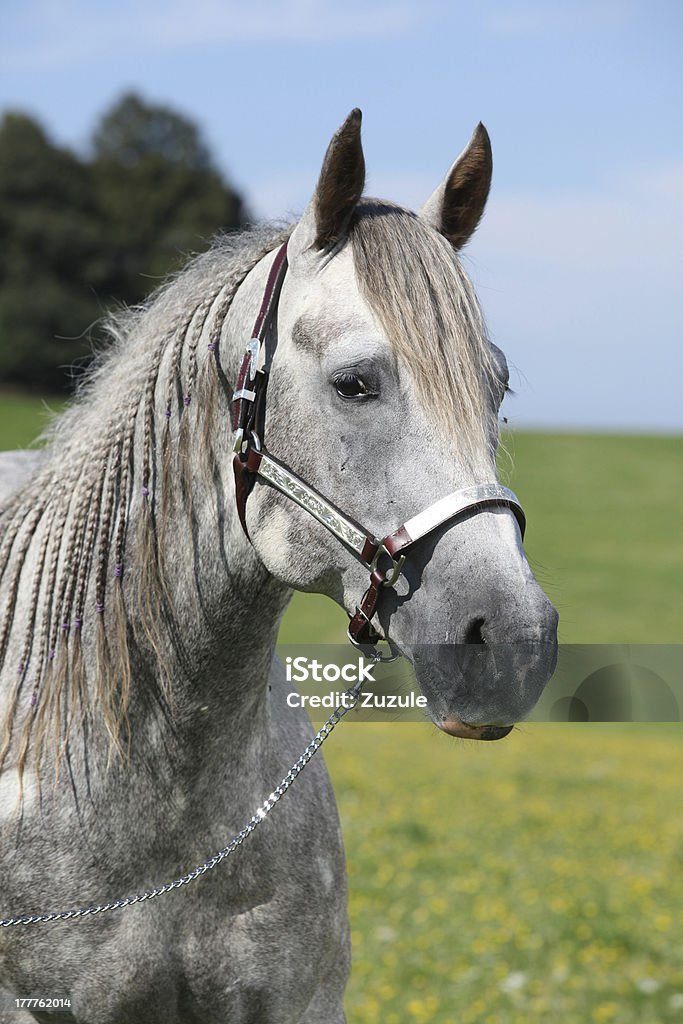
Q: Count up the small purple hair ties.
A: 11